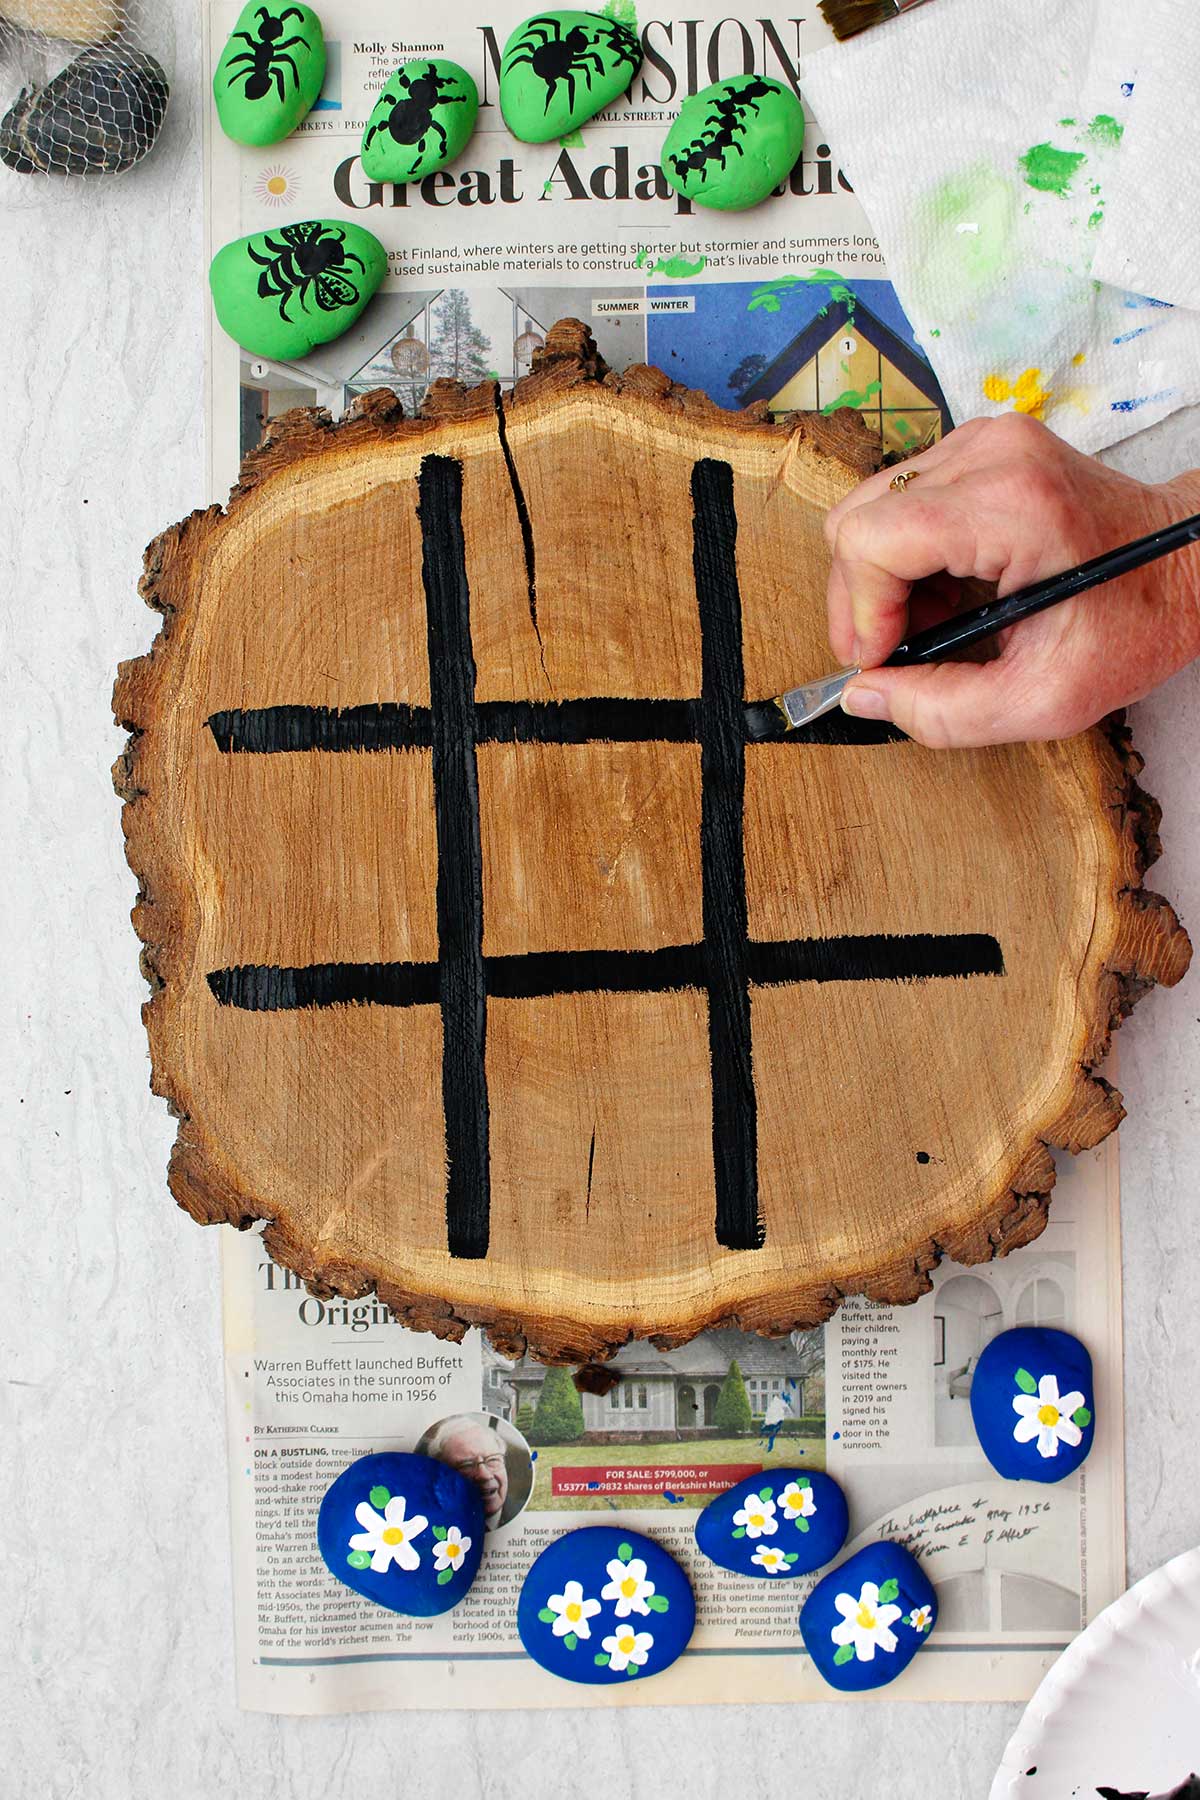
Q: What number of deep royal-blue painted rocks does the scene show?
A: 5